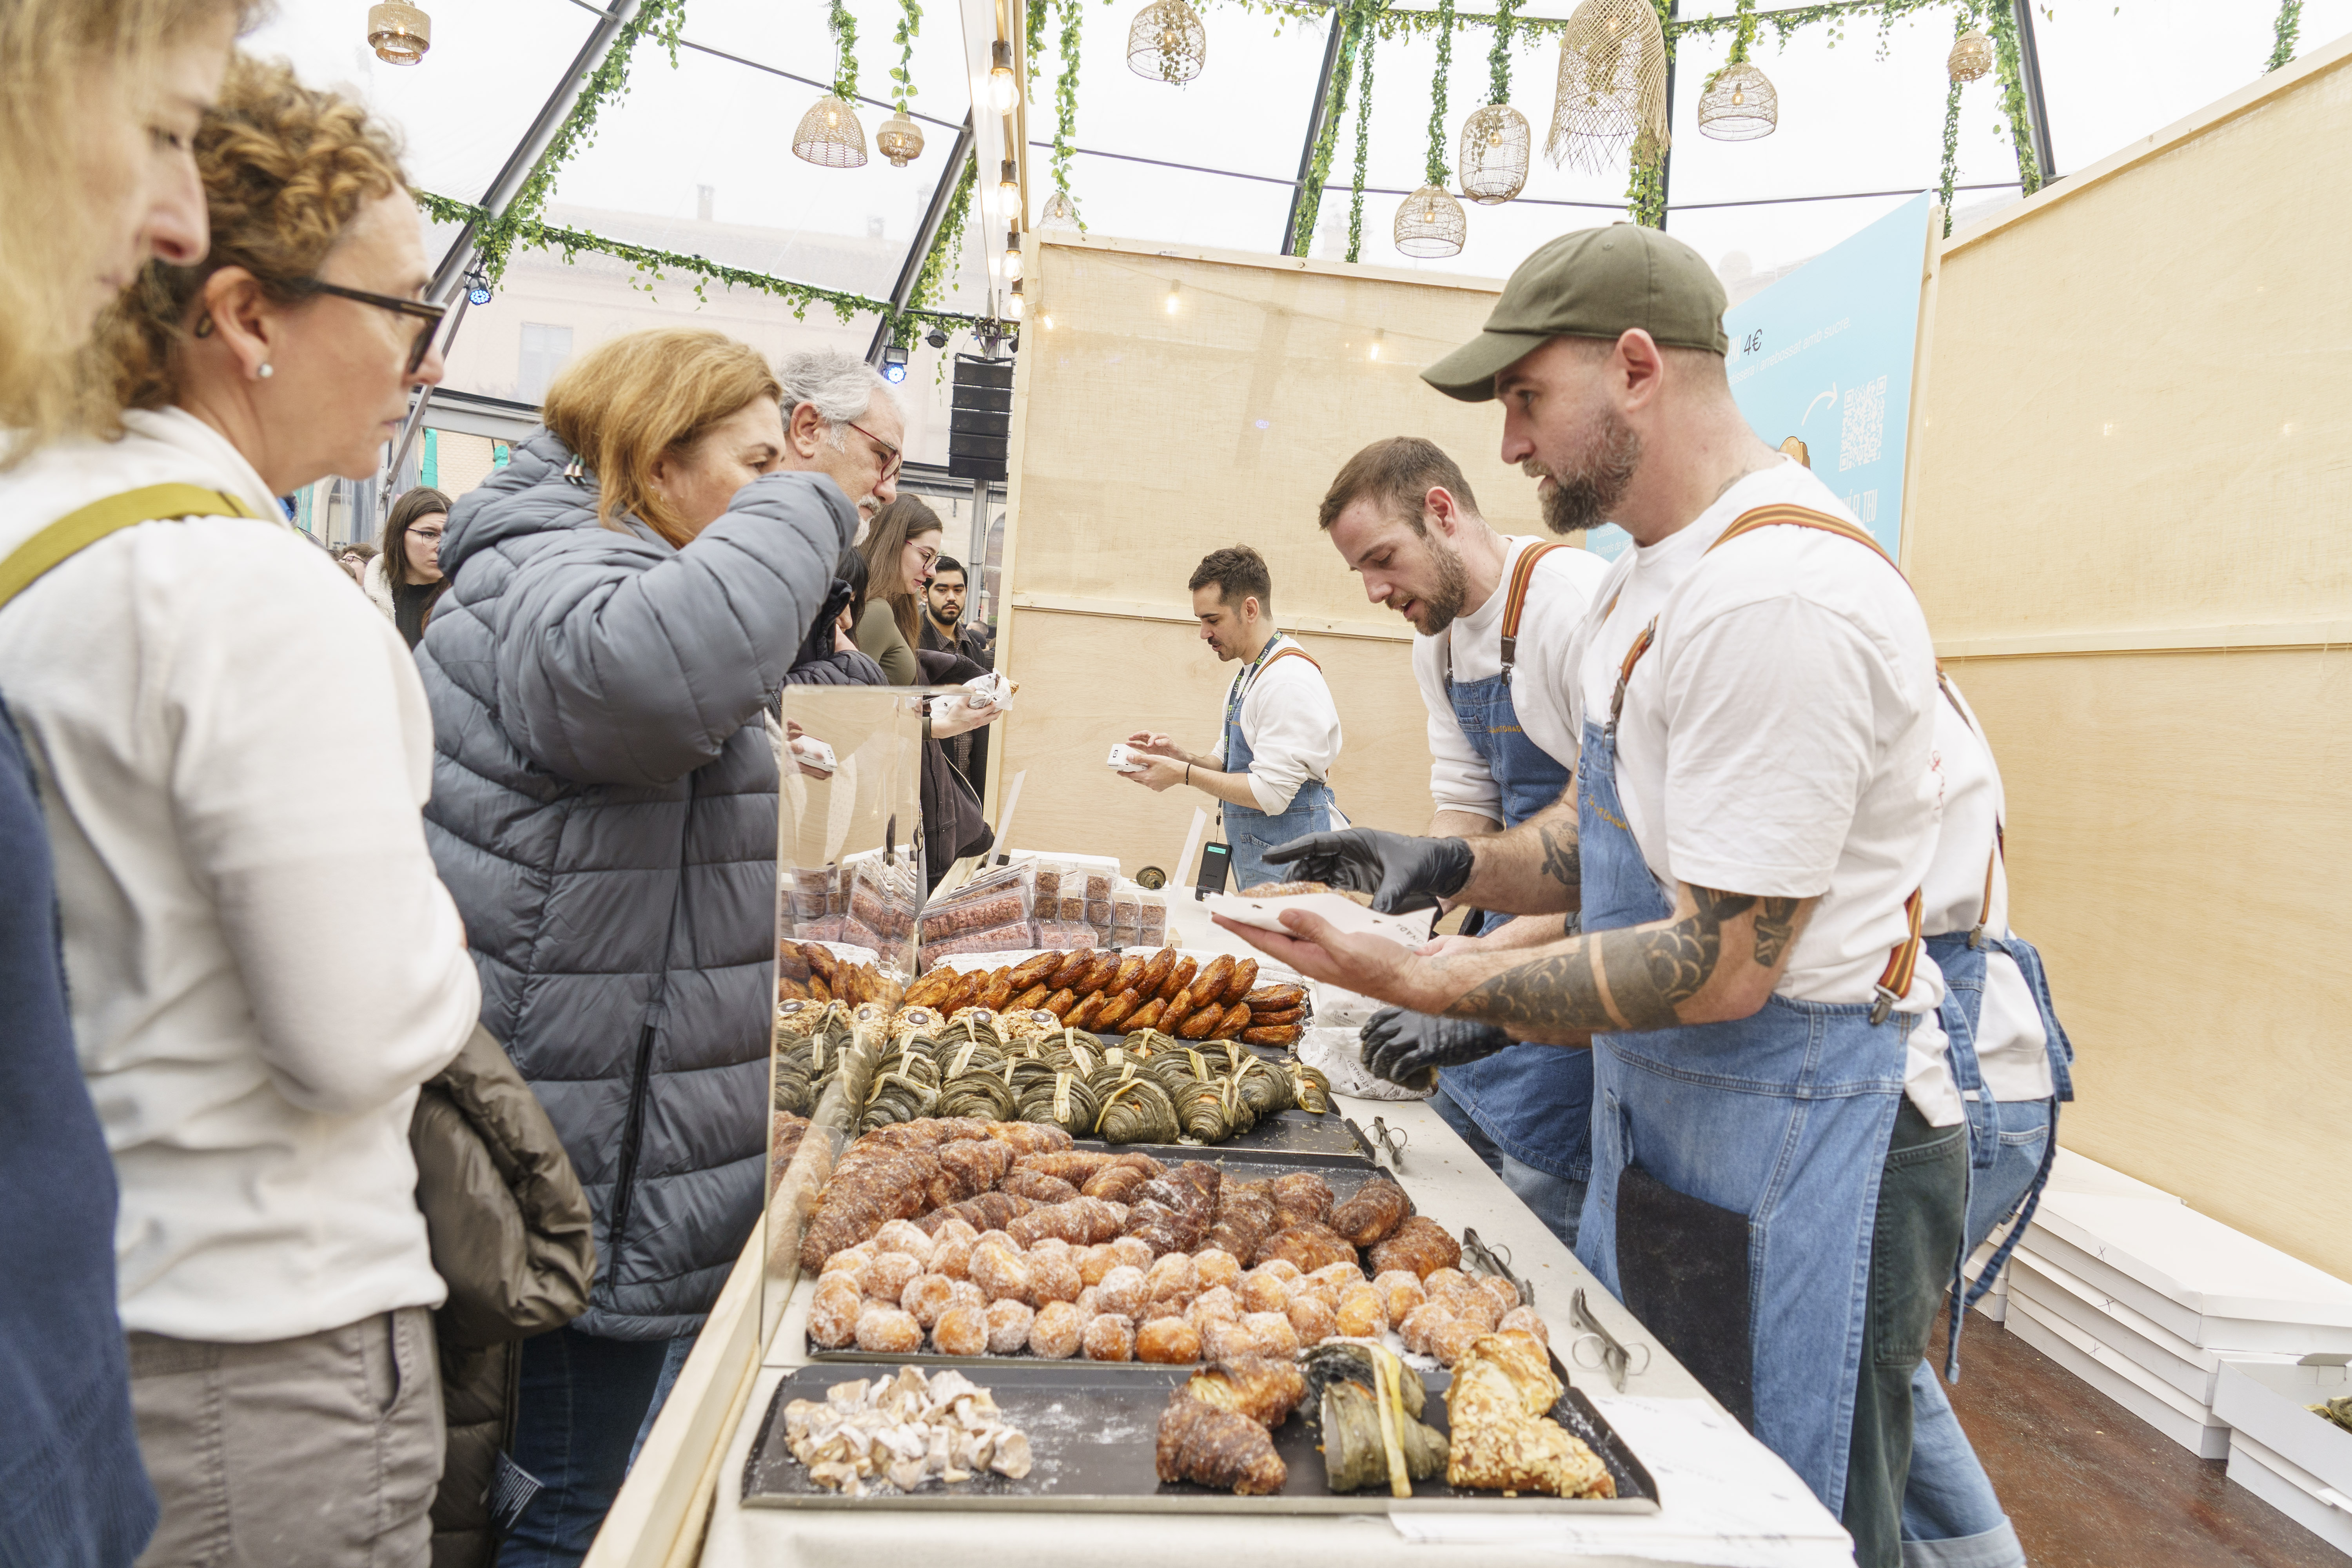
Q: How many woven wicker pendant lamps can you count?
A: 10